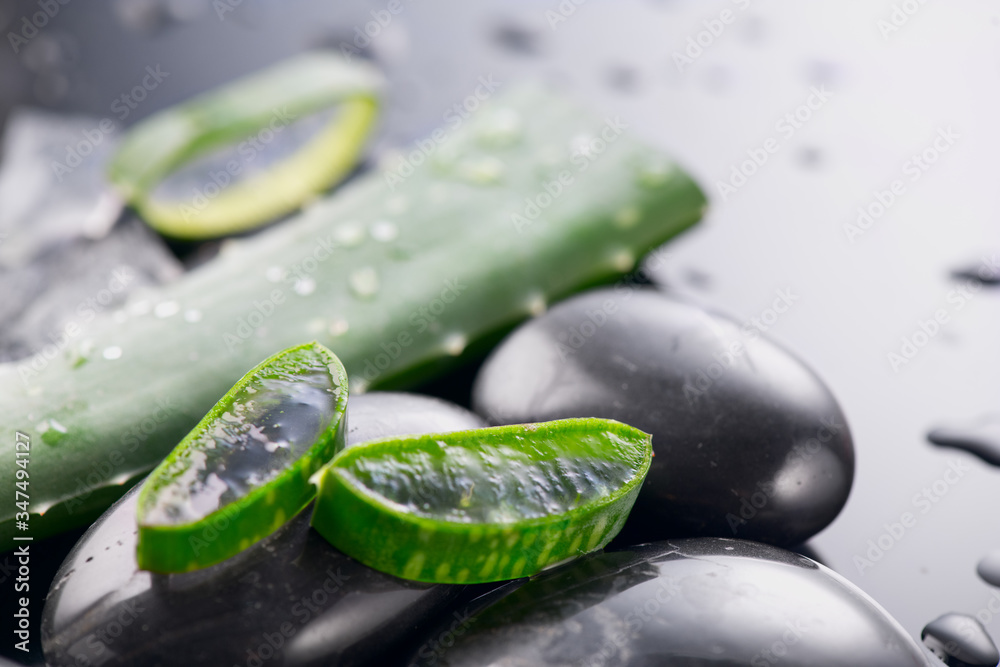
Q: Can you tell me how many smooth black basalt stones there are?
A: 3